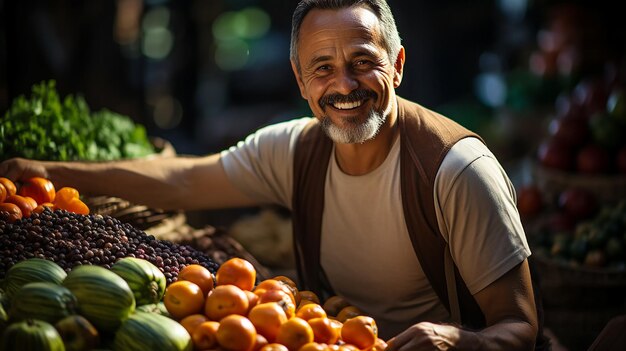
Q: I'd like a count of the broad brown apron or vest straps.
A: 2